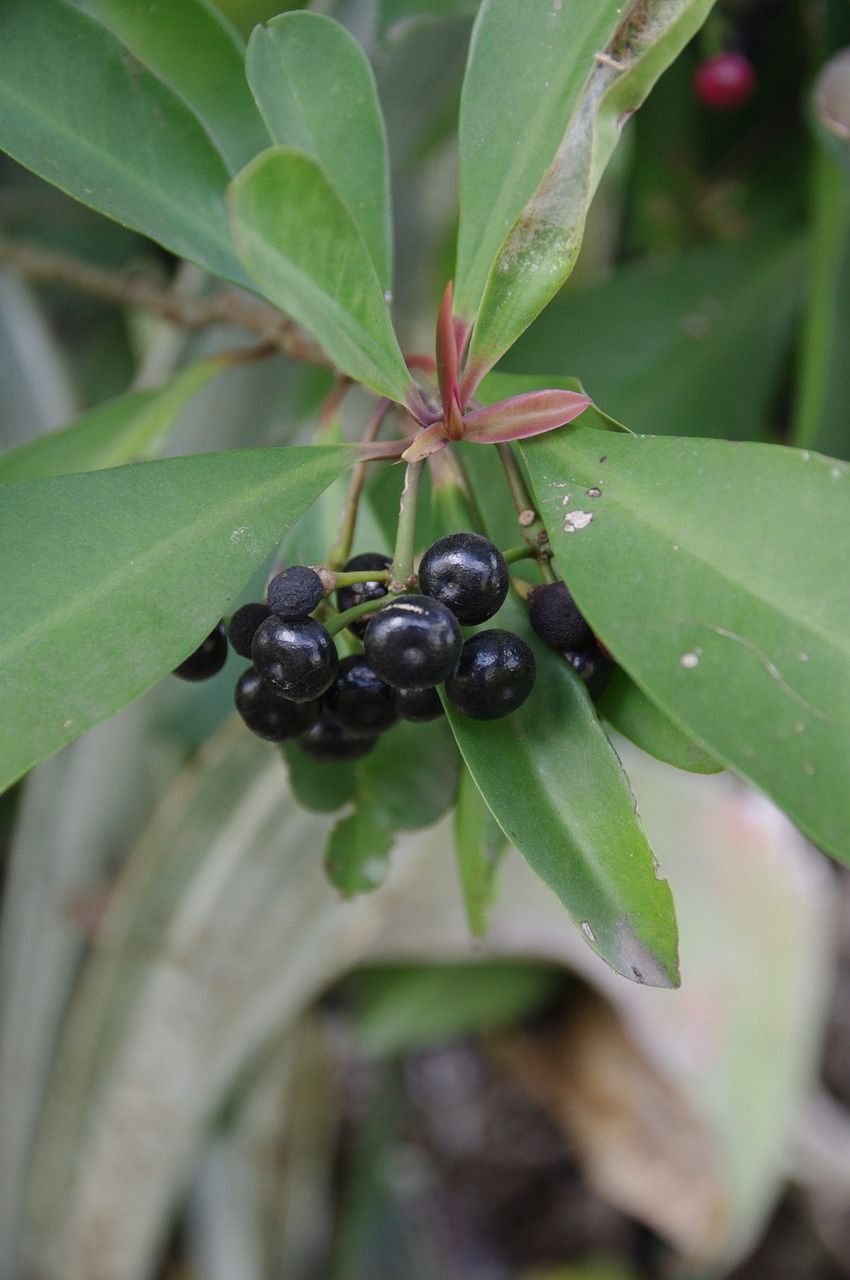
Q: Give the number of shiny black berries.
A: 11